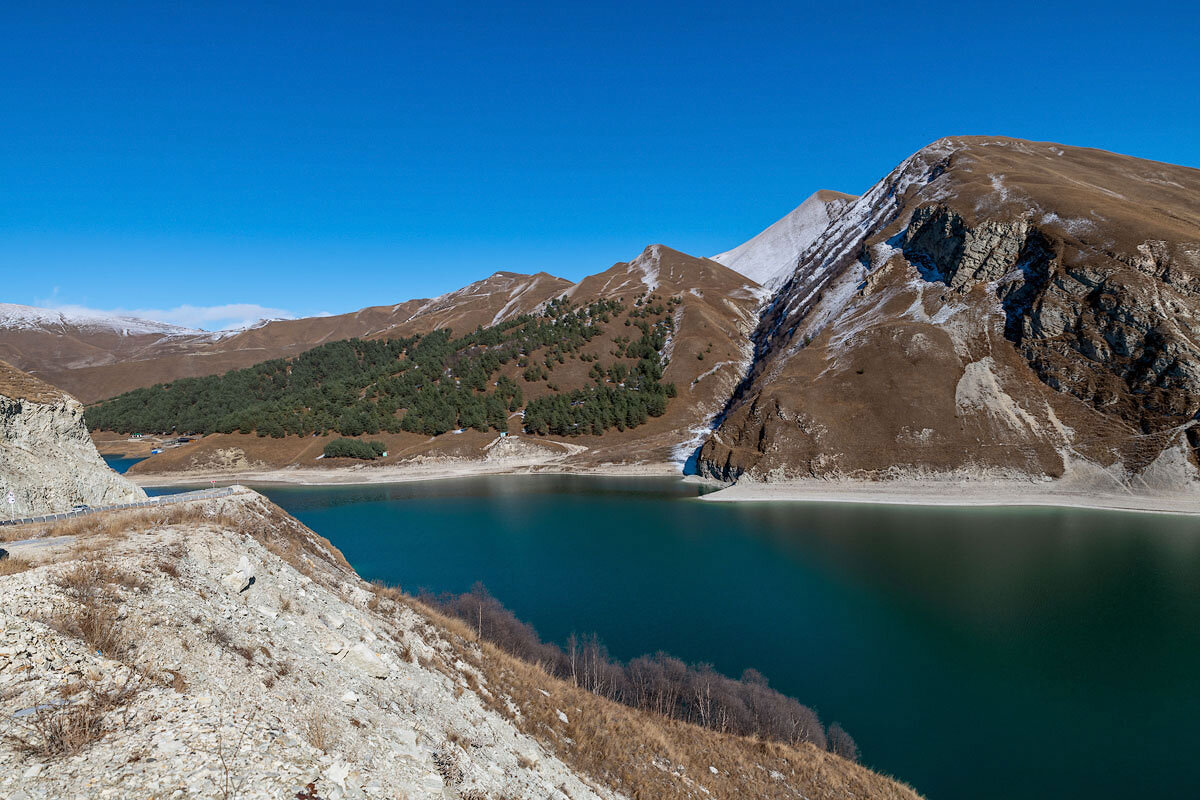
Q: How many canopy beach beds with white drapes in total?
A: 0